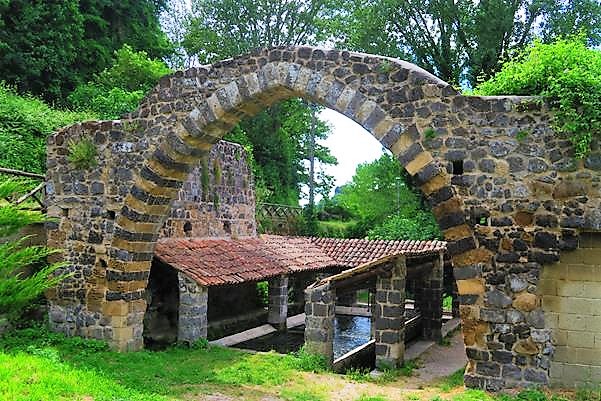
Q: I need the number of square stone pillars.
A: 5